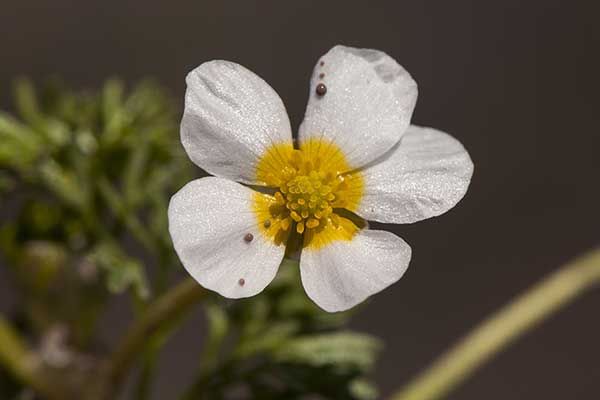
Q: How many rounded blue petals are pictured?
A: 0